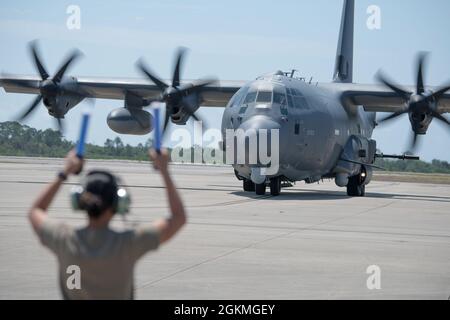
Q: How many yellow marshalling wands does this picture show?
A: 0